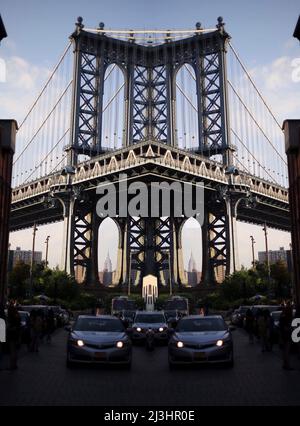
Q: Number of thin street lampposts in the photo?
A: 4